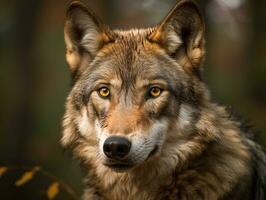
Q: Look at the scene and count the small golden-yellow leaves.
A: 3